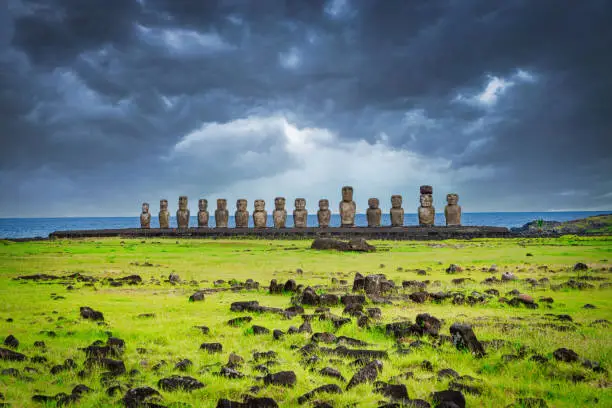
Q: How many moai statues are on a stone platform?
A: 15